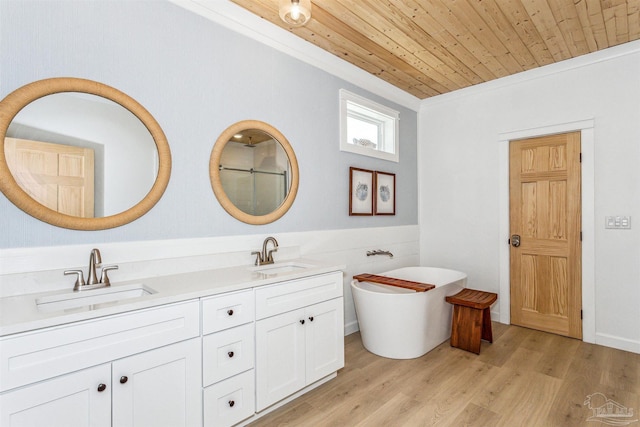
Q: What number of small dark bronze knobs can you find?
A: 7